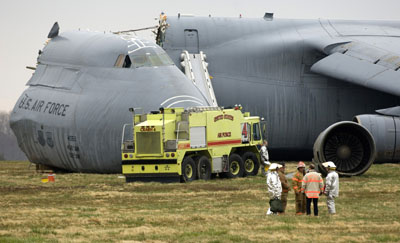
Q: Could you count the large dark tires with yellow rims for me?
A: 4